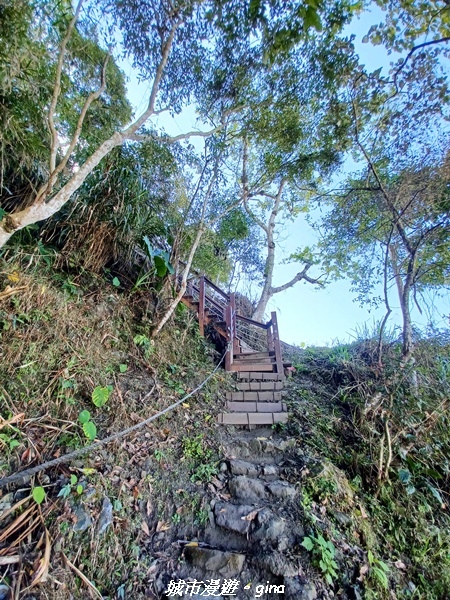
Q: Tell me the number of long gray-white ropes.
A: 1